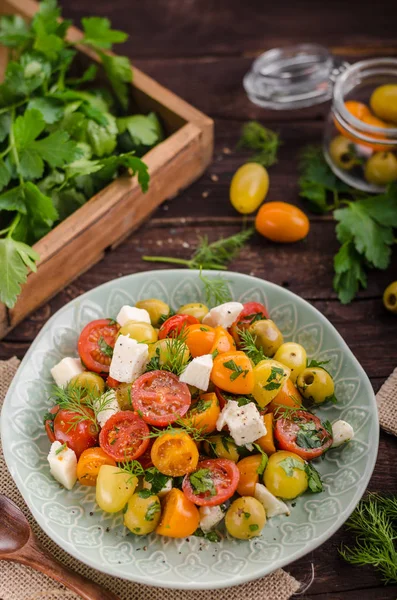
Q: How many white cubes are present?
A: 12